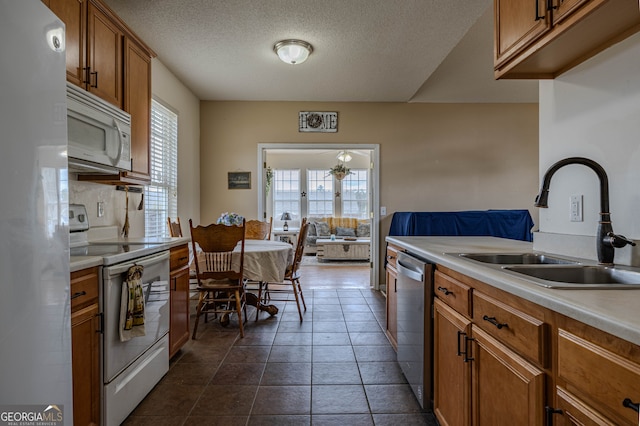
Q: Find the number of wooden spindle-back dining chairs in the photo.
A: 4